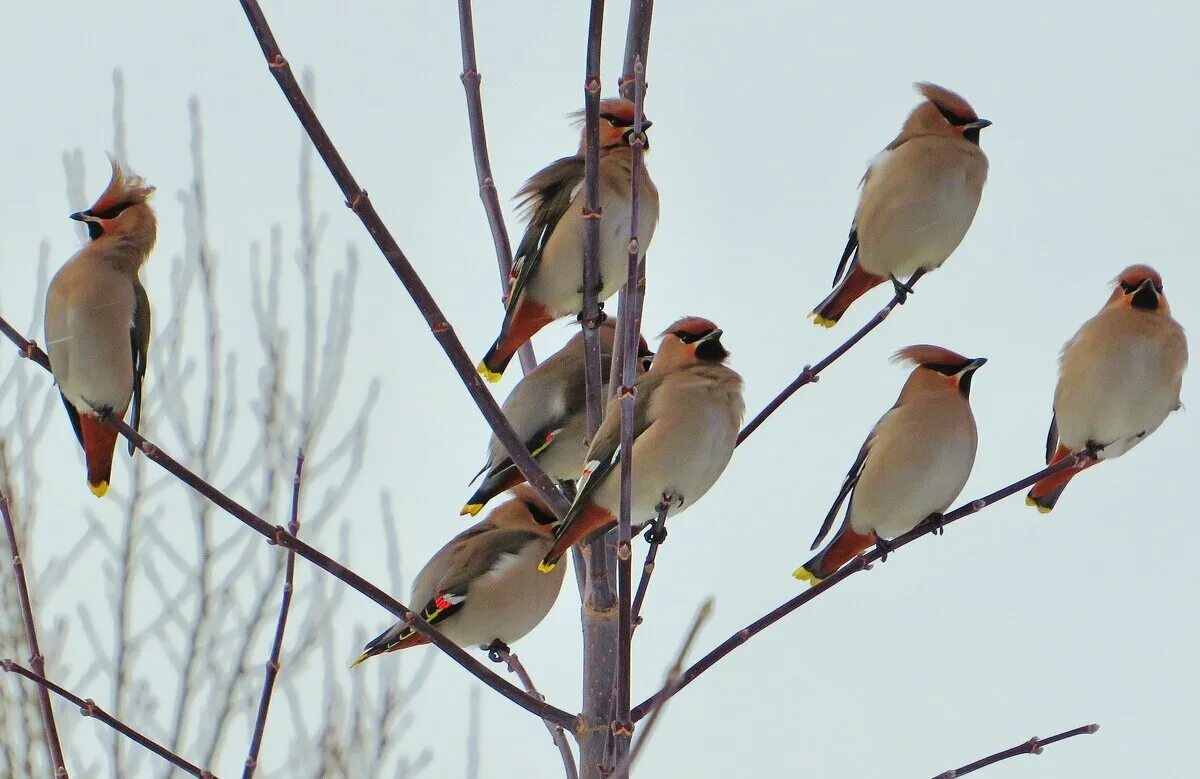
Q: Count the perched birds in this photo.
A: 8